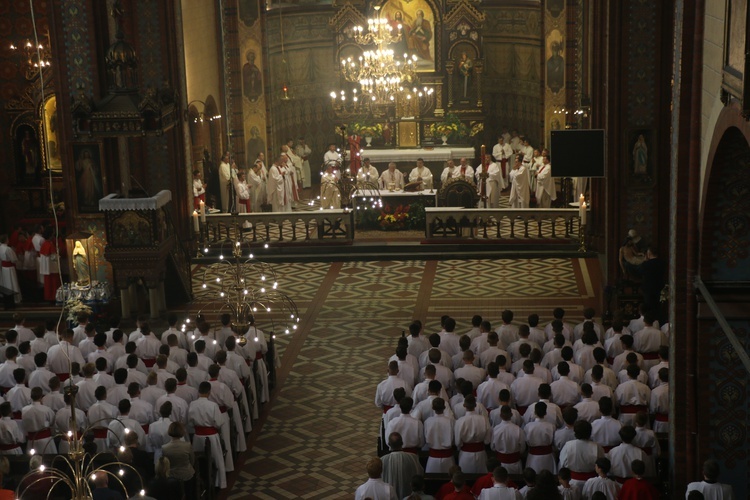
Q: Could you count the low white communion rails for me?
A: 2